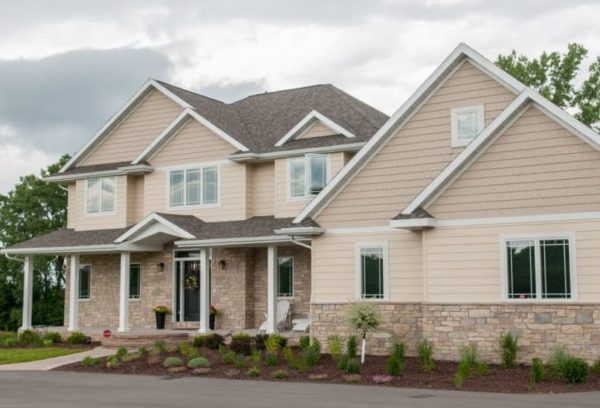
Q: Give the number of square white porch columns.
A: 5